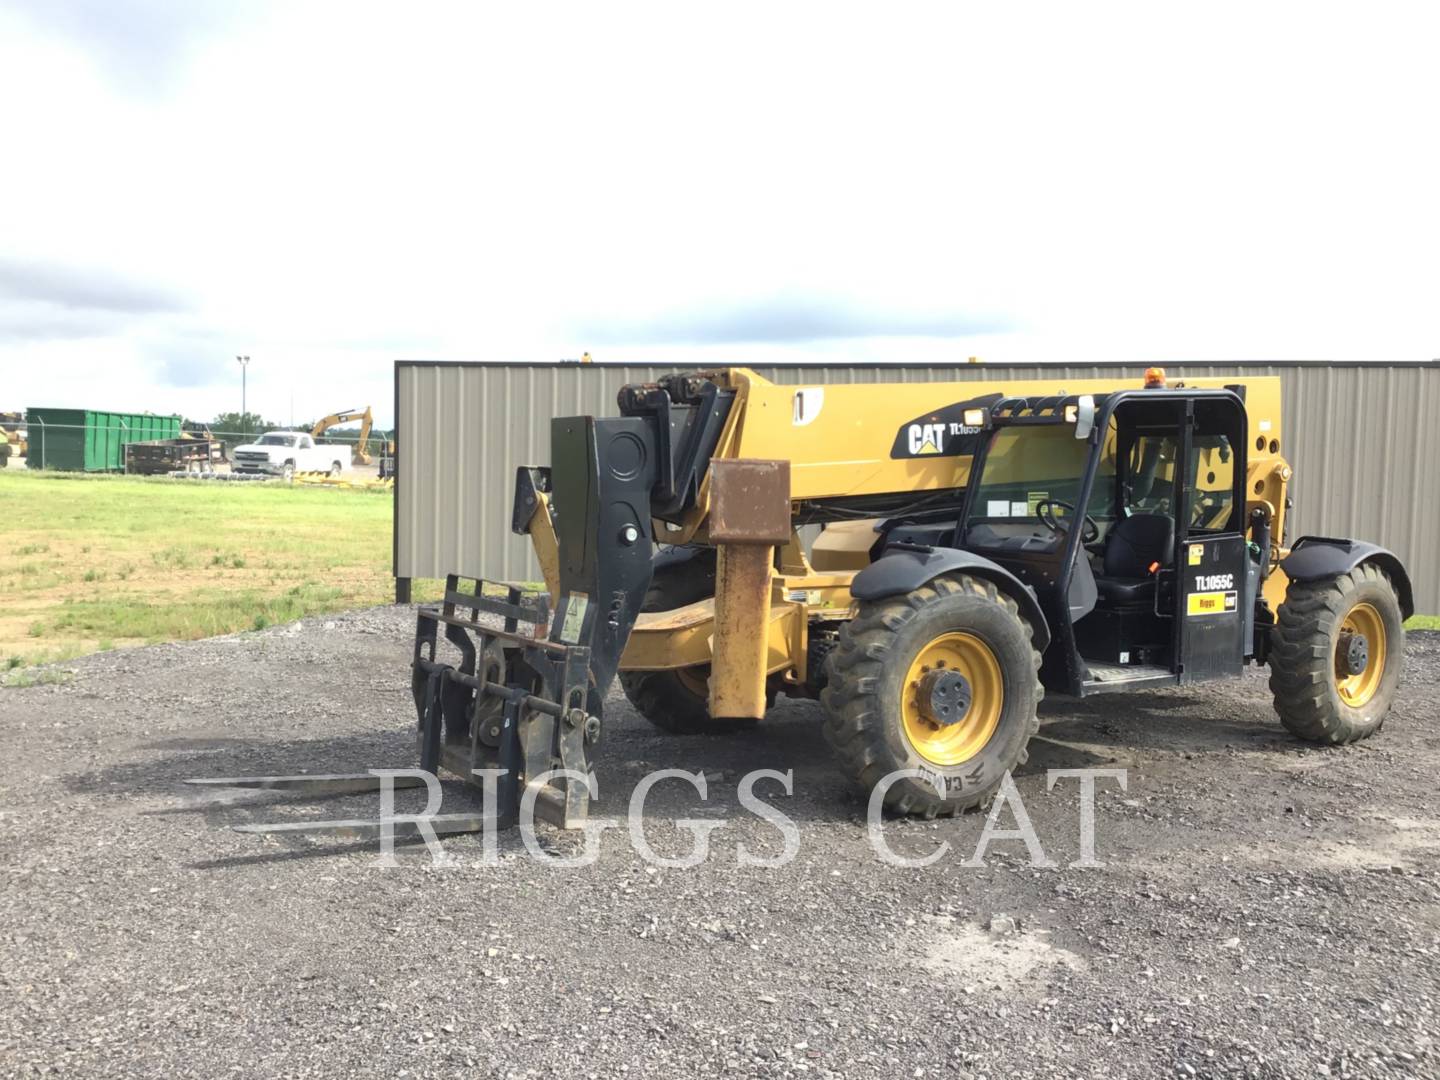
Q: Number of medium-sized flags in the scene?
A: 0